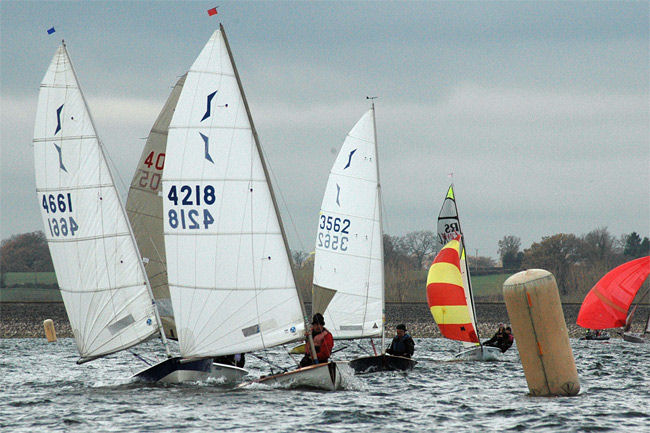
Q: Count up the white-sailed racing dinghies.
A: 3